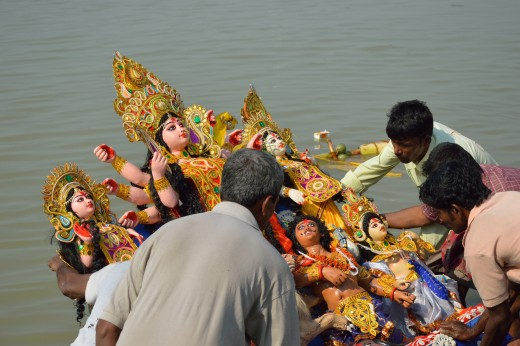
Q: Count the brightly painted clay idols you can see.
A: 5